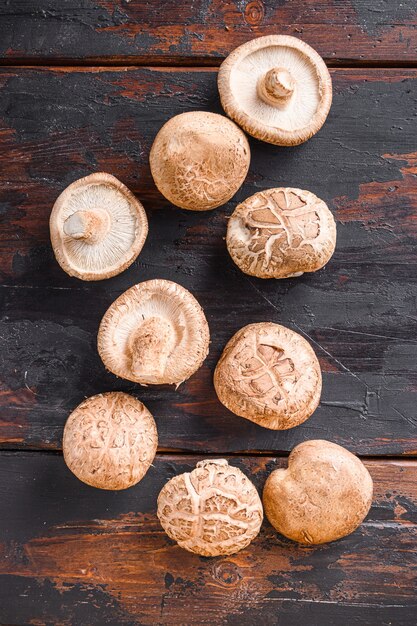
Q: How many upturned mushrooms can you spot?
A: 3